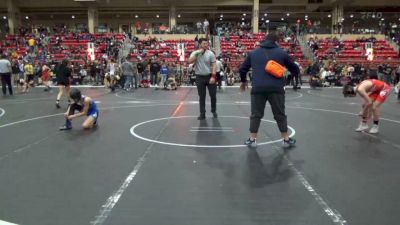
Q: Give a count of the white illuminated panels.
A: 3